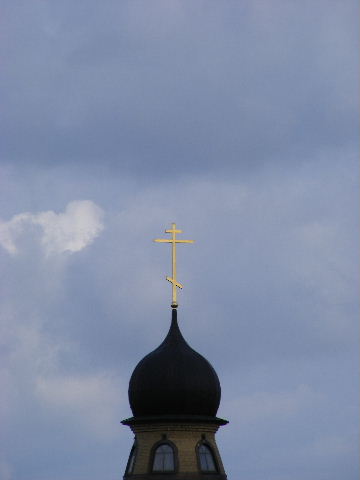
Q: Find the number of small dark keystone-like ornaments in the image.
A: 2